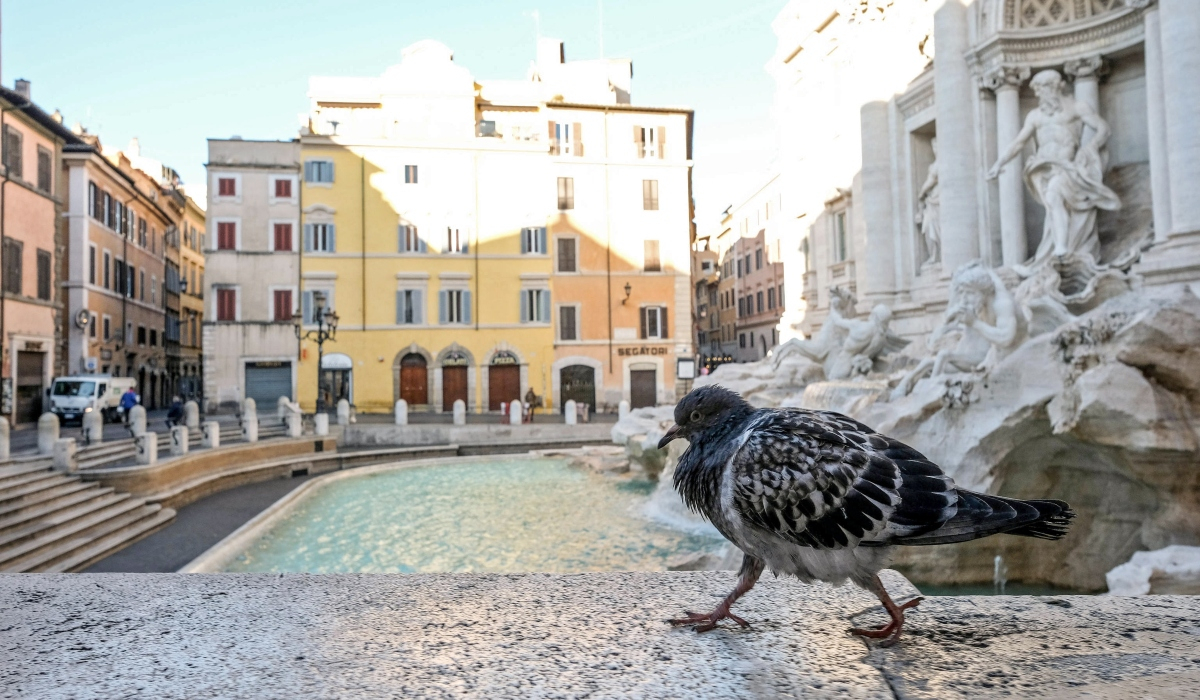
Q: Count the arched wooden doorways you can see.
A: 3